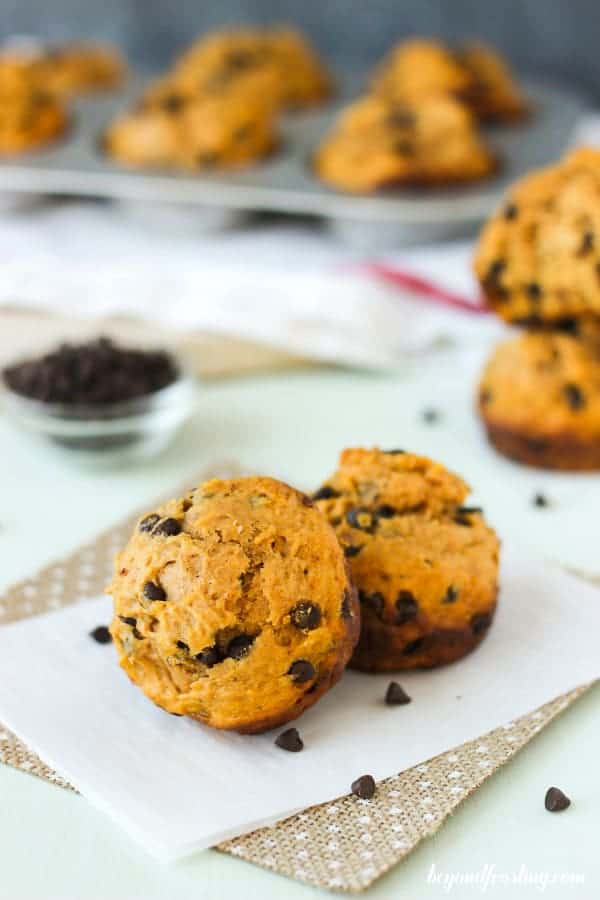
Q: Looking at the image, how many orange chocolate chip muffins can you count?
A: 10